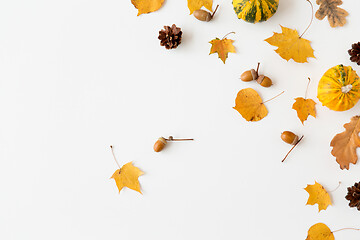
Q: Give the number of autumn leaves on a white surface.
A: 11